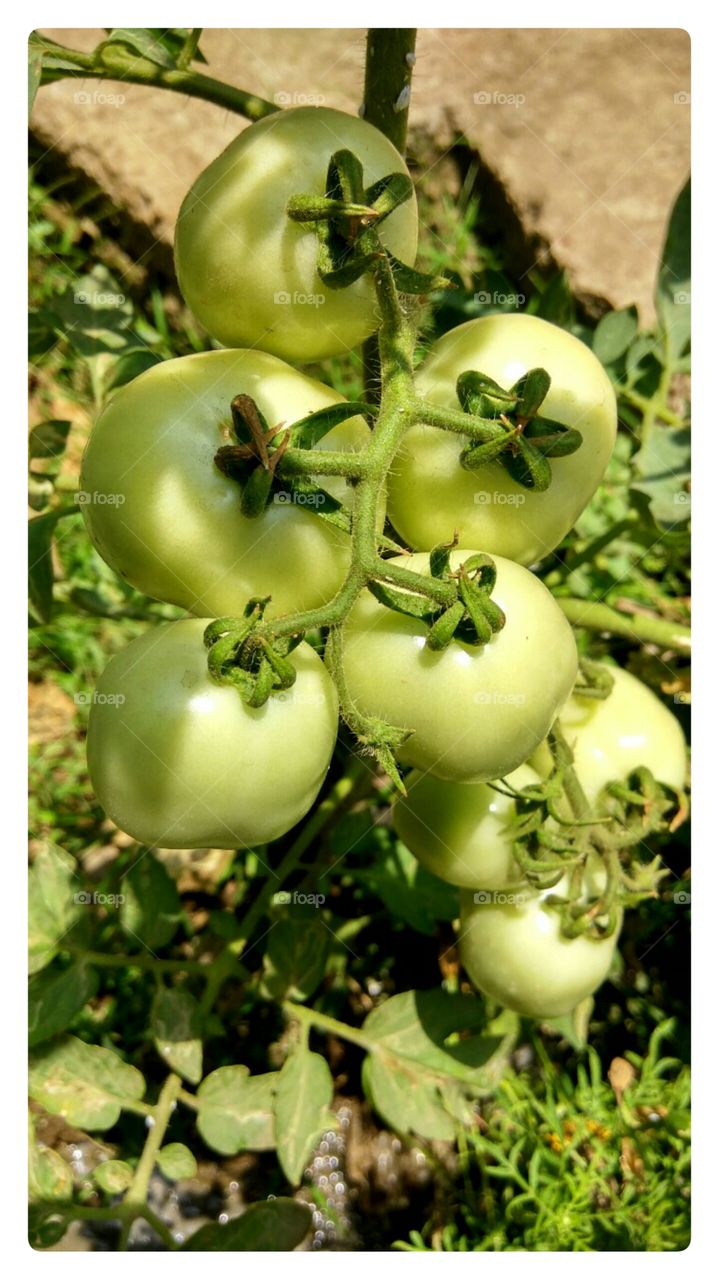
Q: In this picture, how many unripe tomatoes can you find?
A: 8